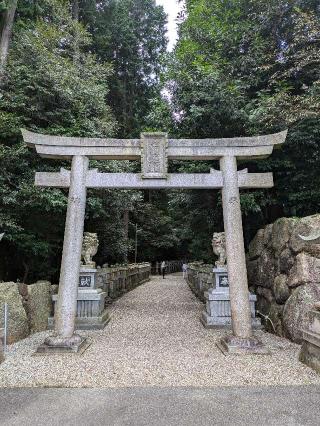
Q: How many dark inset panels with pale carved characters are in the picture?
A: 2